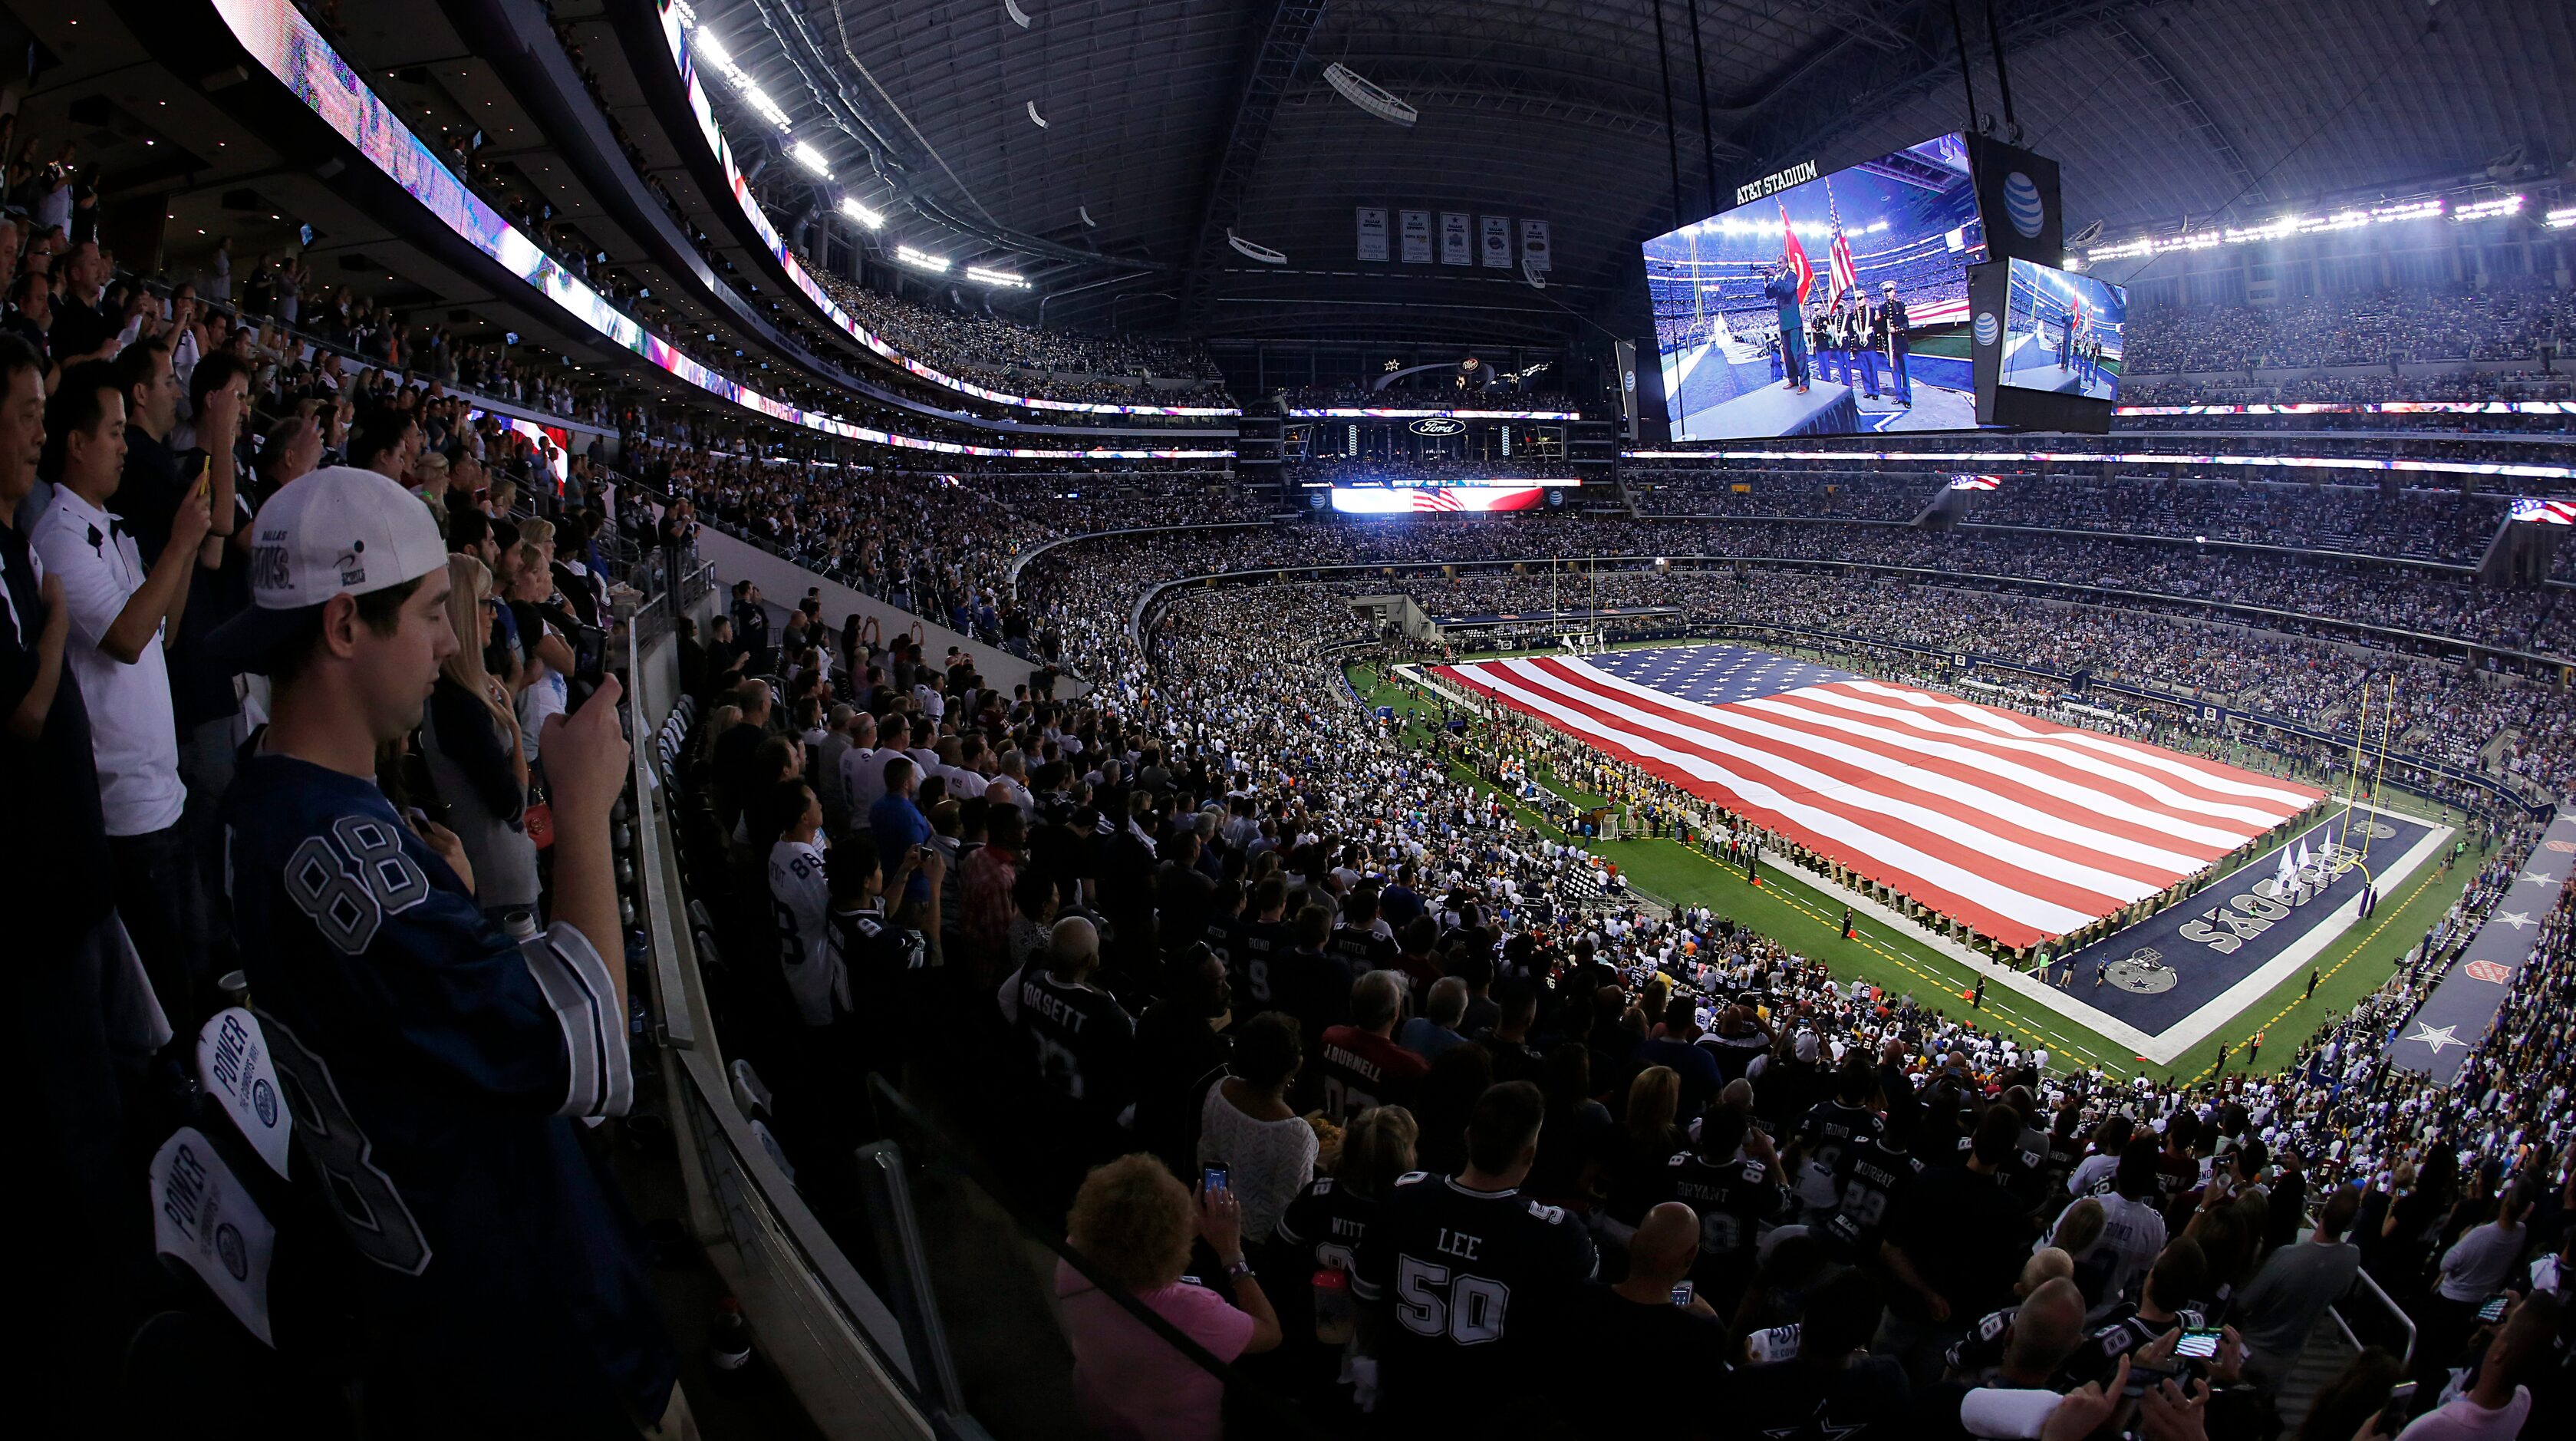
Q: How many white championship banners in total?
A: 5